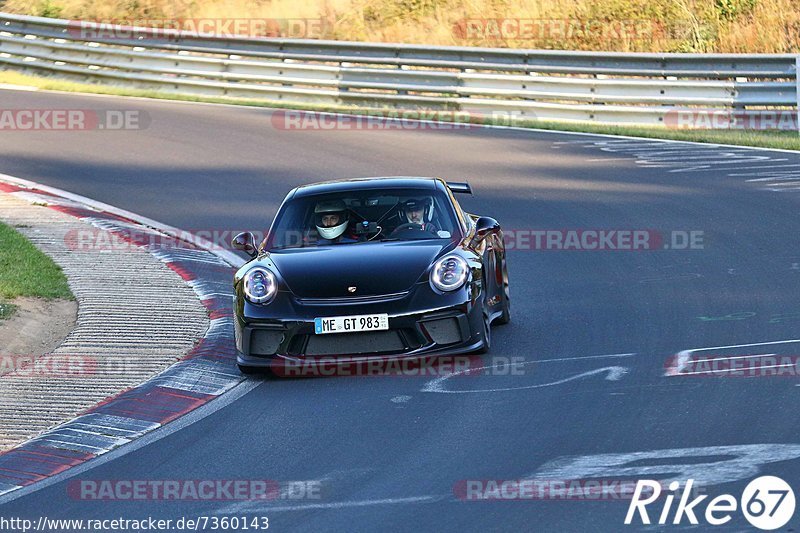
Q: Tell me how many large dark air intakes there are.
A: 3